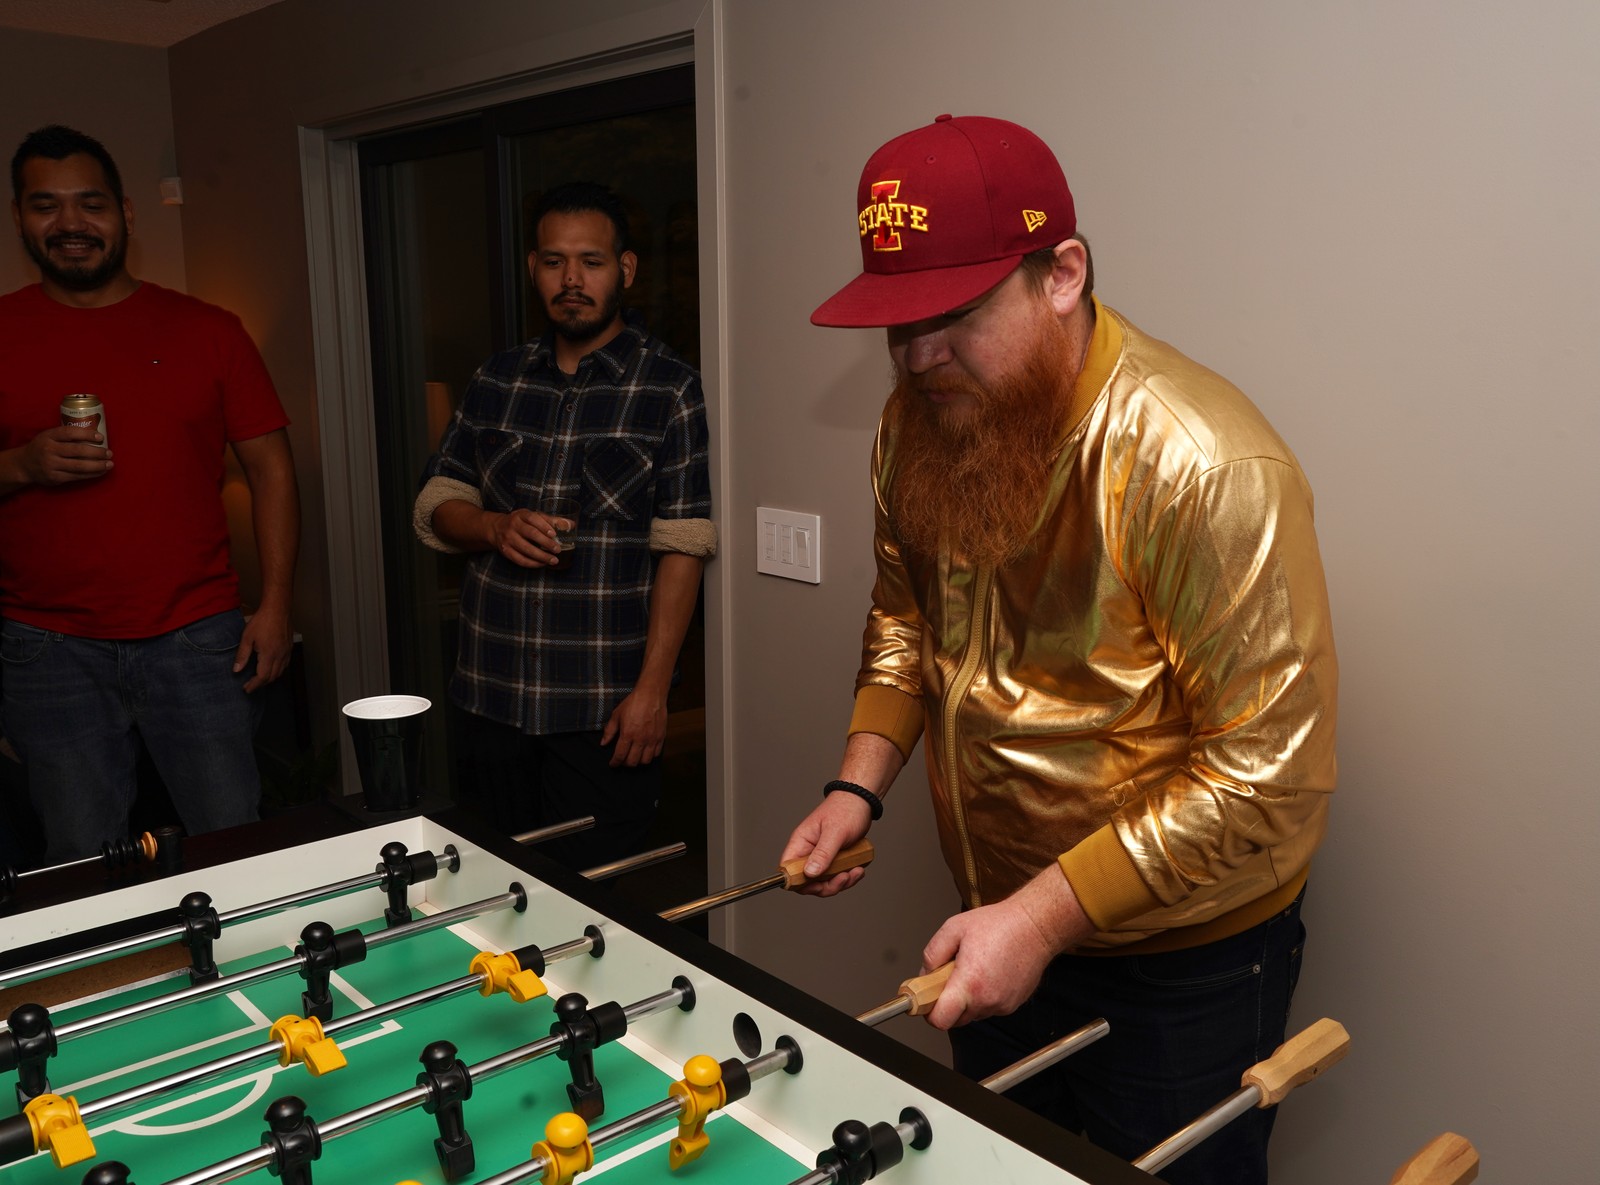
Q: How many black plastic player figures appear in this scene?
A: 9